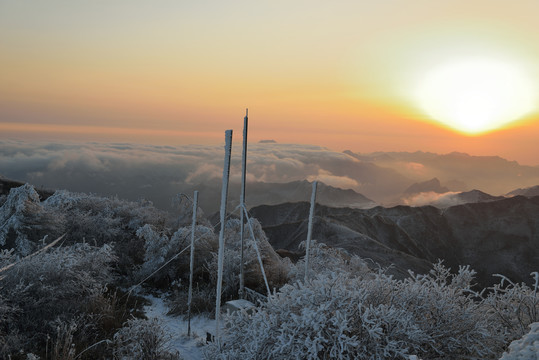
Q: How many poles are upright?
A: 4